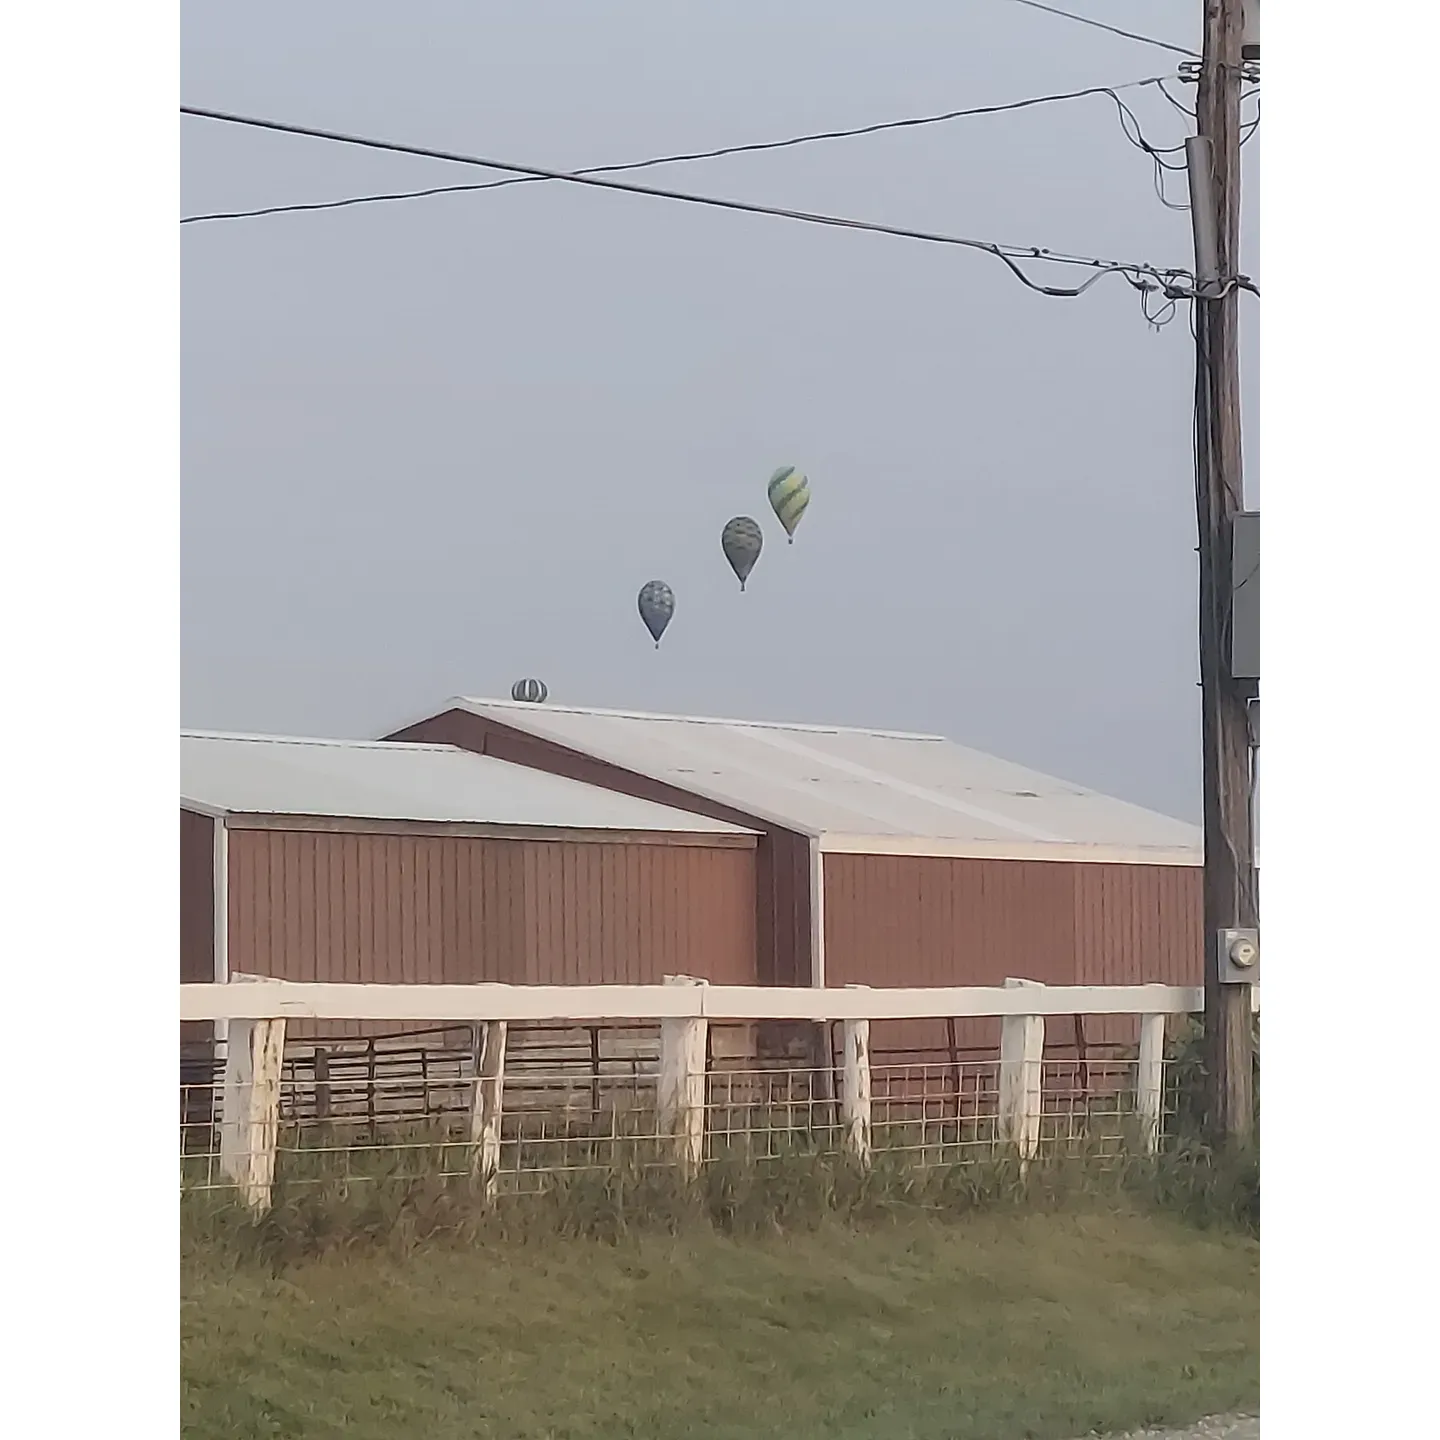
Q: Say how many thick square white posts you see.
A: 3